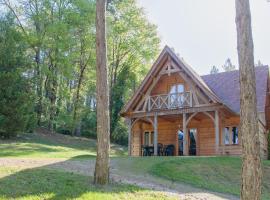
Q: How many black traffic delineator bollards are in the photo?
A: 0